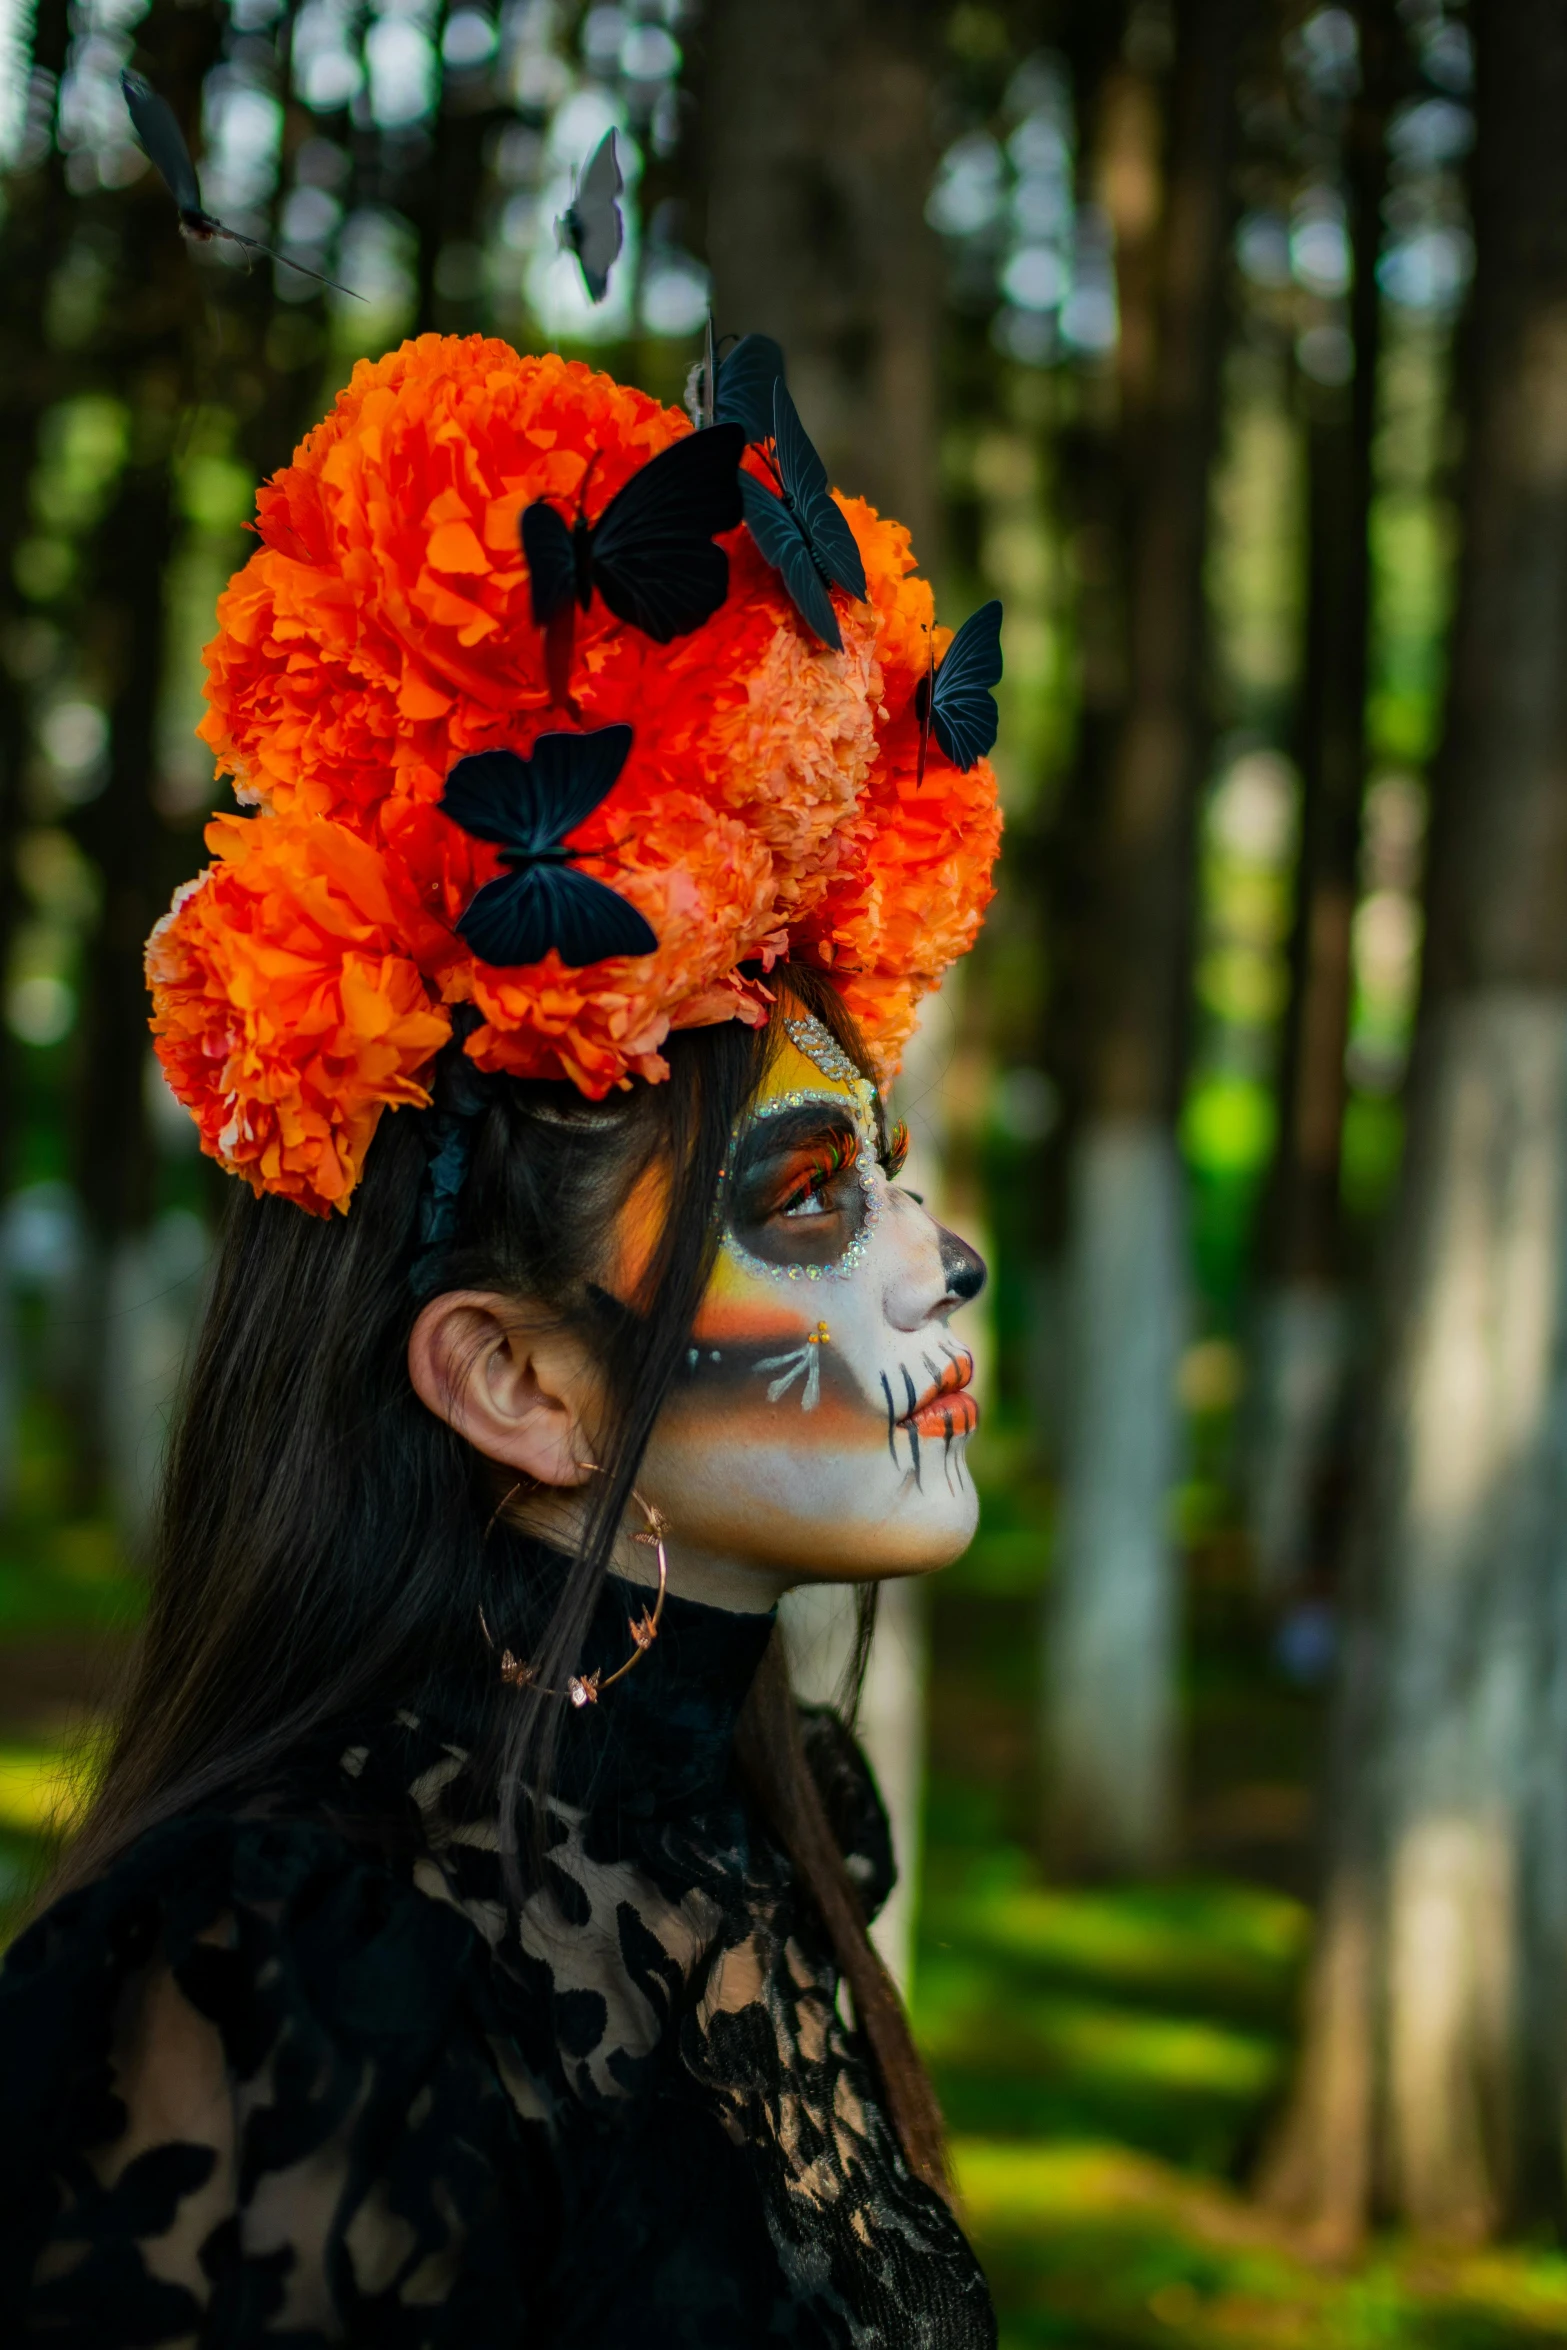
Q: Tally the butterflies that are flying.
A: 2